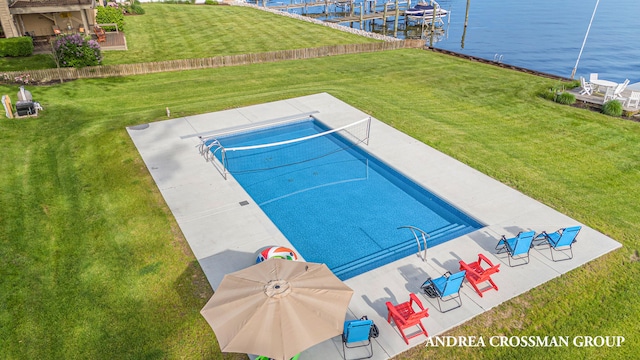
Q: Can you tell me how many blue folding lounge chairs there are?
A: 4